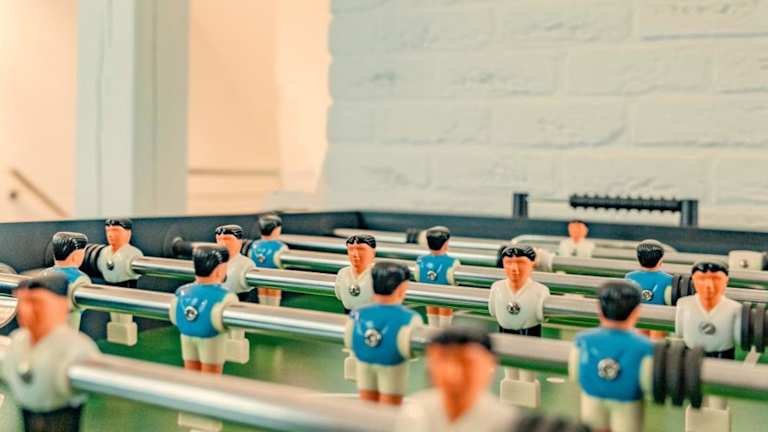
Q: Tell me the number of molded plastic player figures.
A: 15